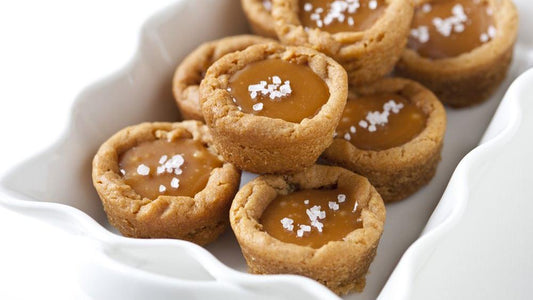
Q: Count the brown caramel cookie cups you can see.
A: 8